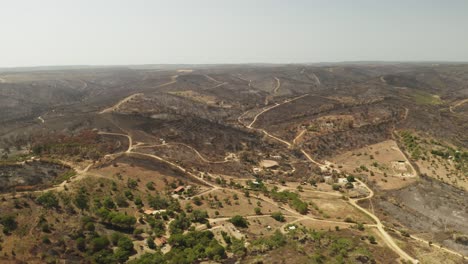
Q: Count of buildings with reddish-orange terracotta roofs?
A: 3